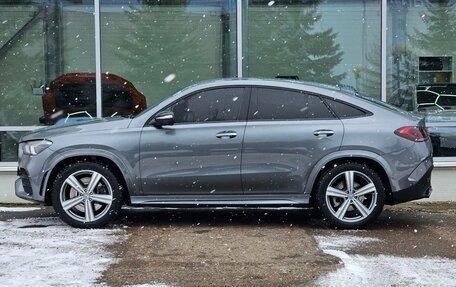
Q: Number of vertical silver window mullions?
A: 3